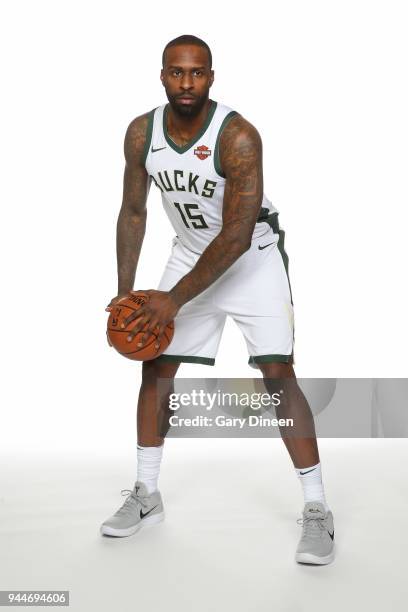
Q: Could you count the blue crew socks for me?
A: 0